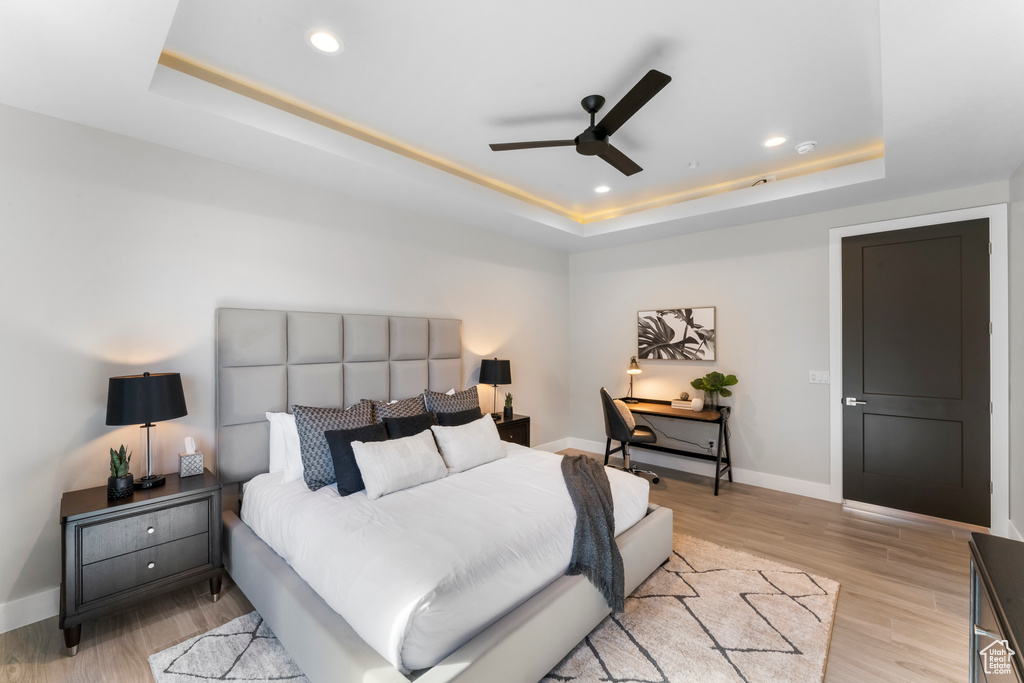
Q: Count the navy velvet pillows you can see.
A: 3